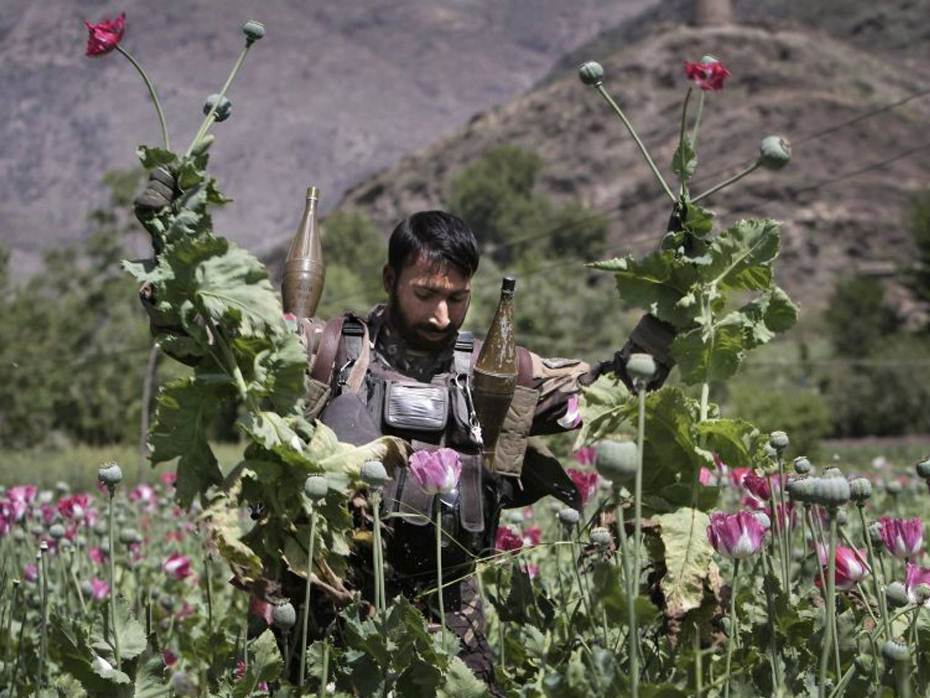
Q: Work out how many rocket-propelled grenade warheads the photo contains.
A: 2